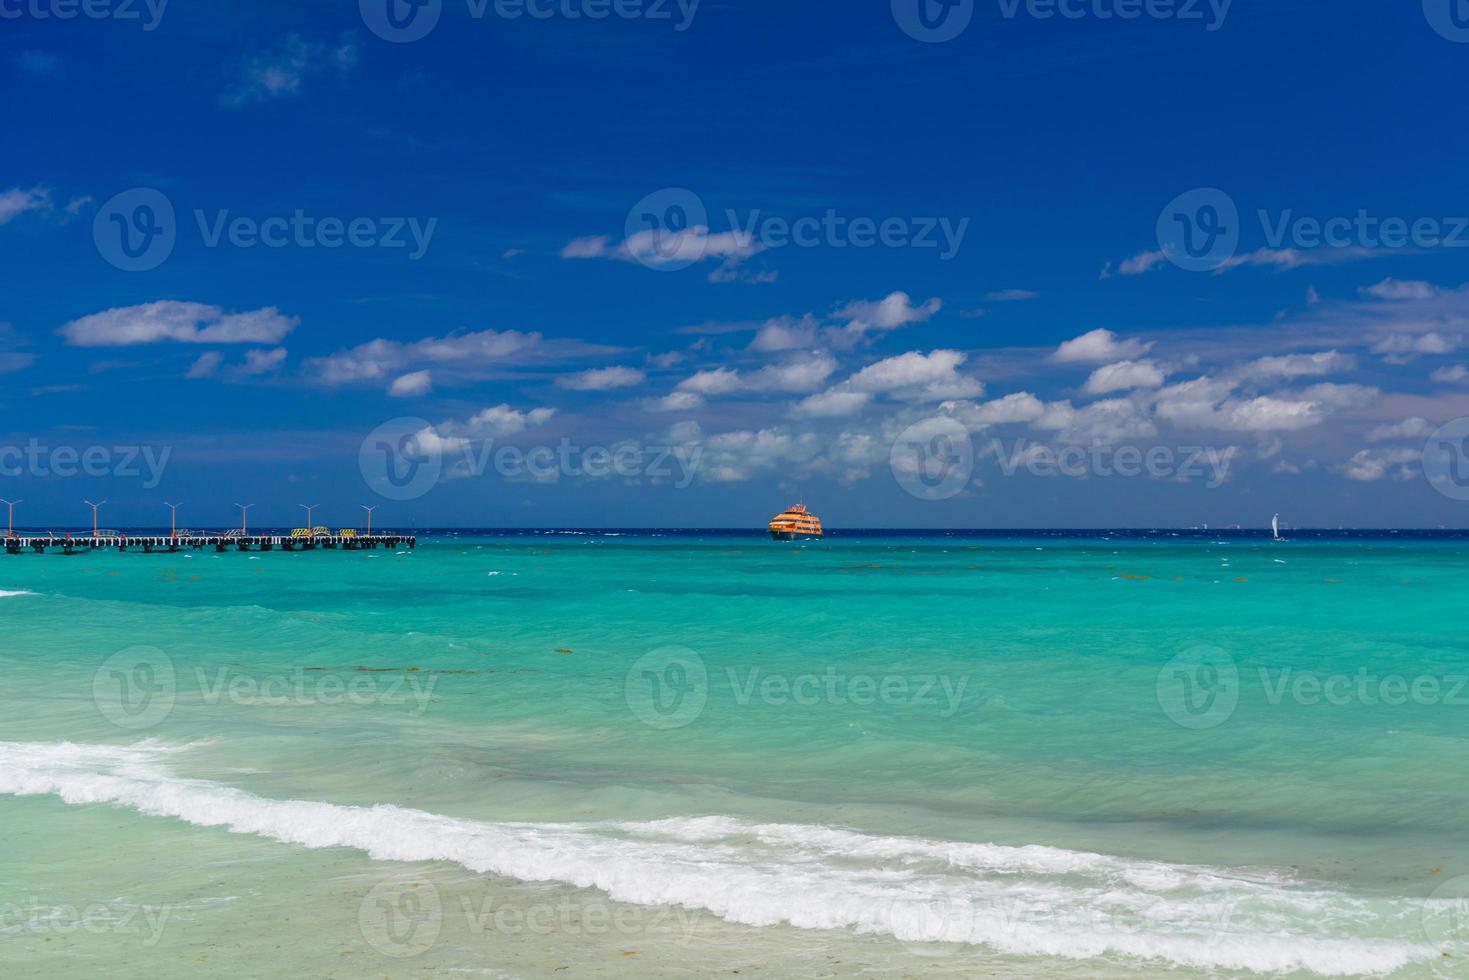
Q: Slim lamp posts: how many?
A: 6